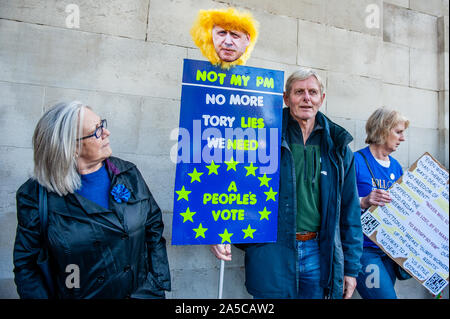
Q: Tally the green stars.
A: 12